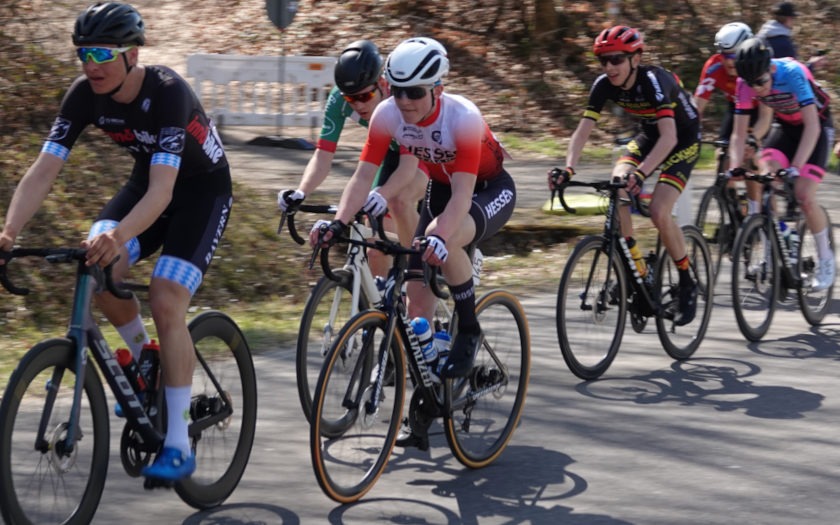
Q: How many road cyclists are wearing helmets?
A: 6